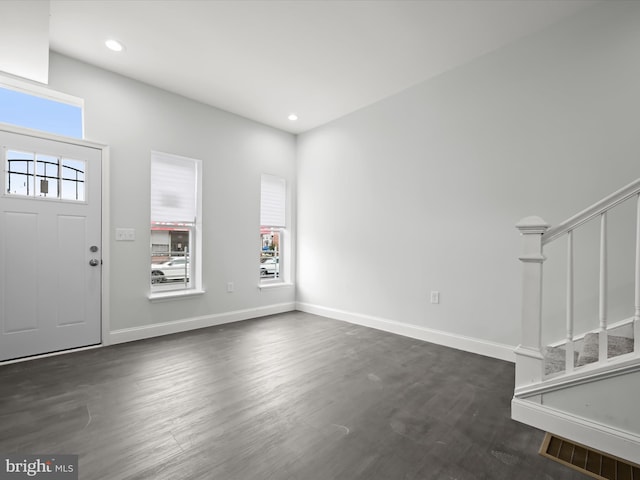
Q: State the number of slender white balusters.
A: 3